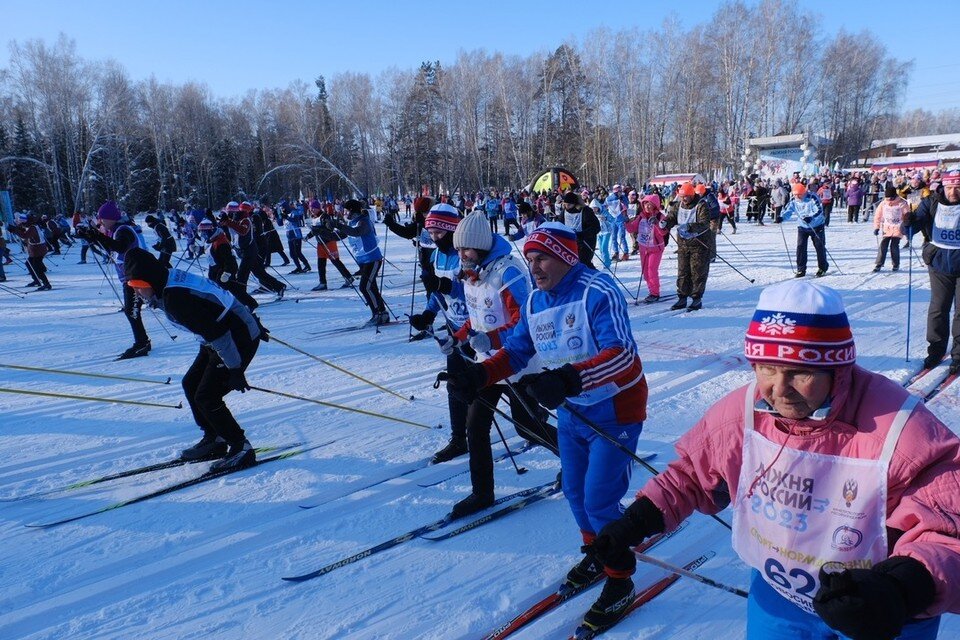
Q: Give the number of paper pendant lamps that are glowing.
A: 0